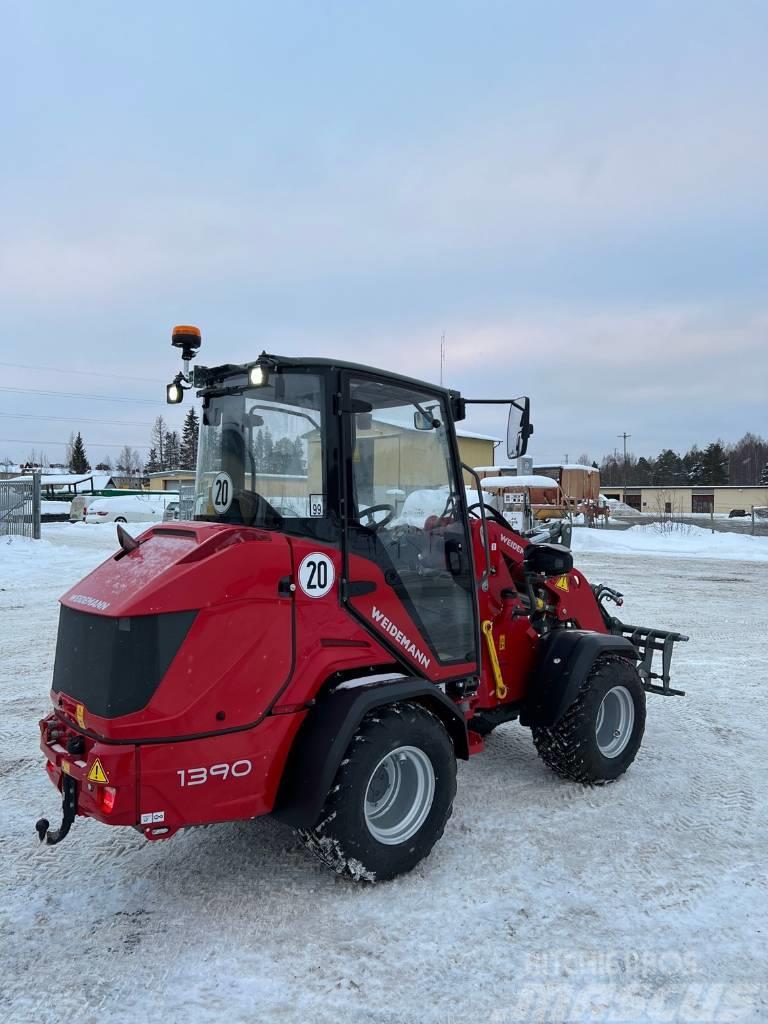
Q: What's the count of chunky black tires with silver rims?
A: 2